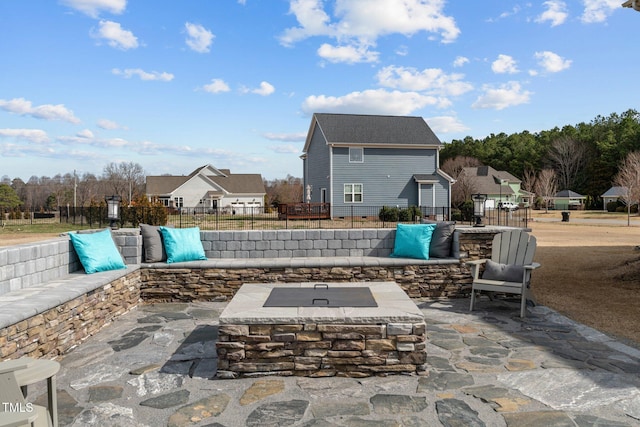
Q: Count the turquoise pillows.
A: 3